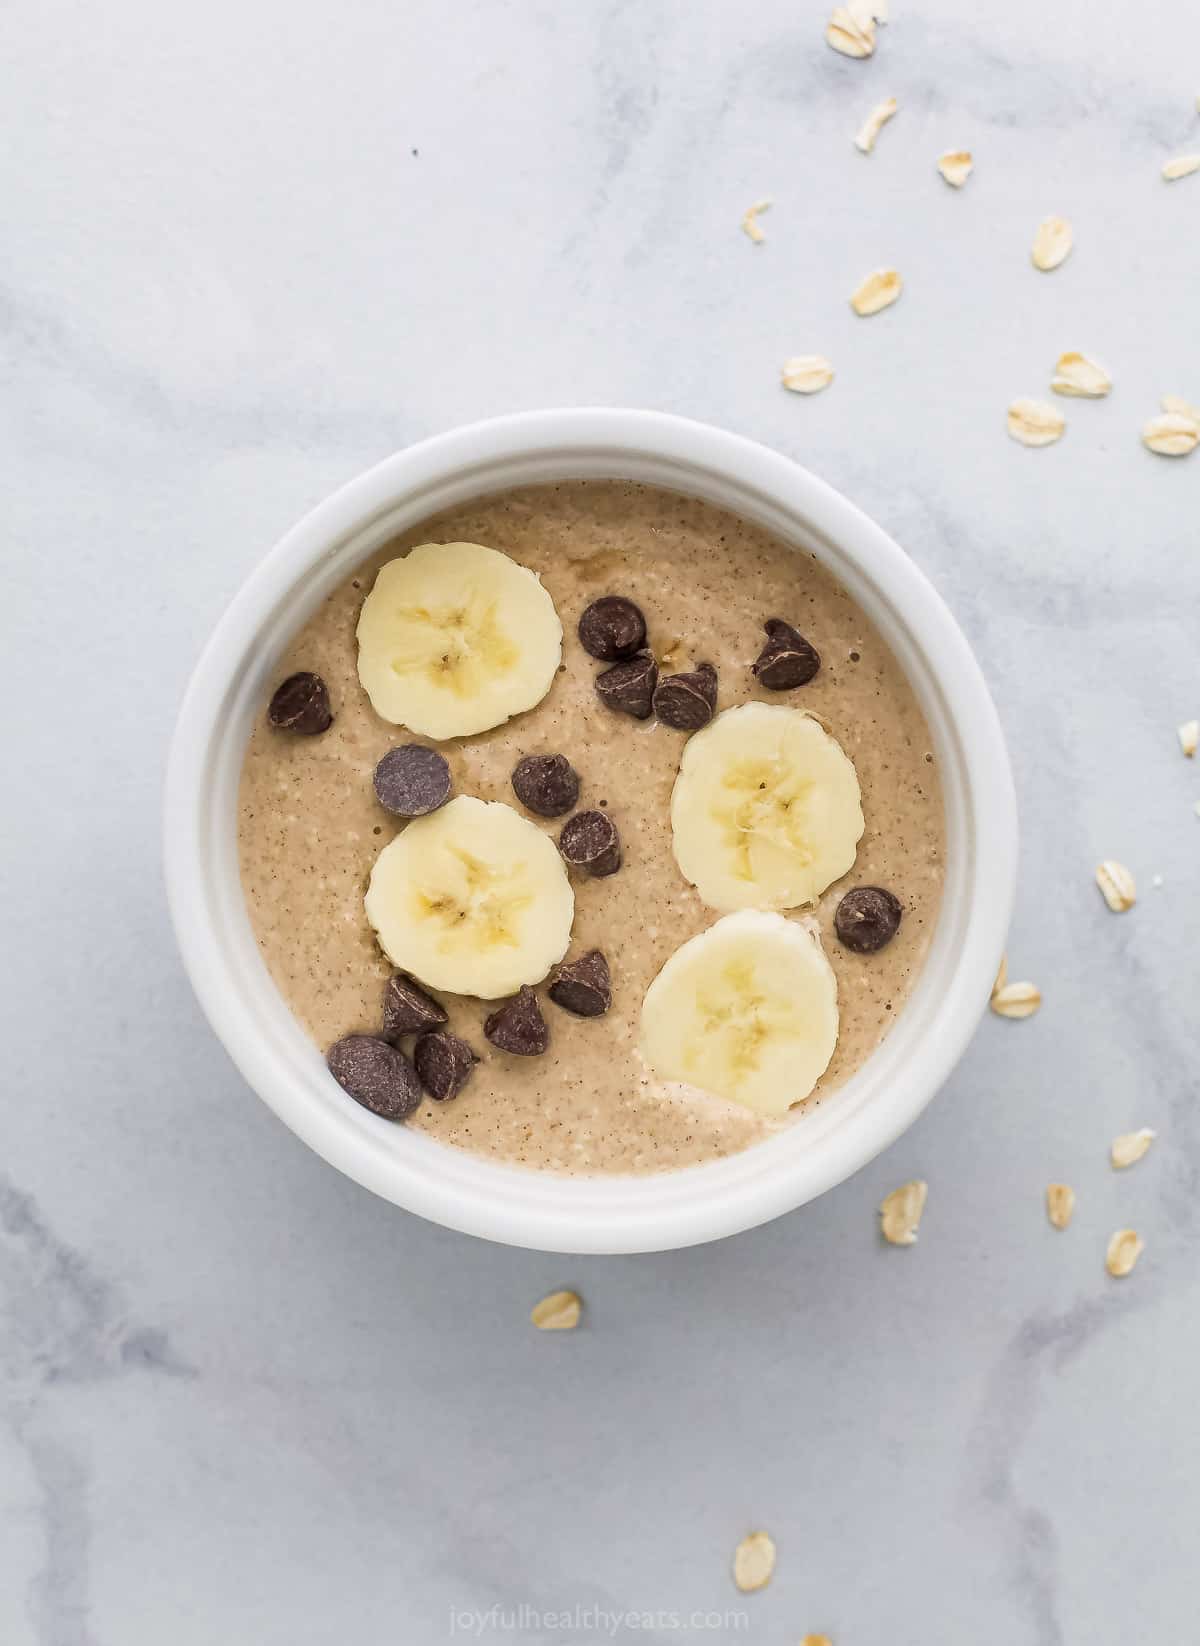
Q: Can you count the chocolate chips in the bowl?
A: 14